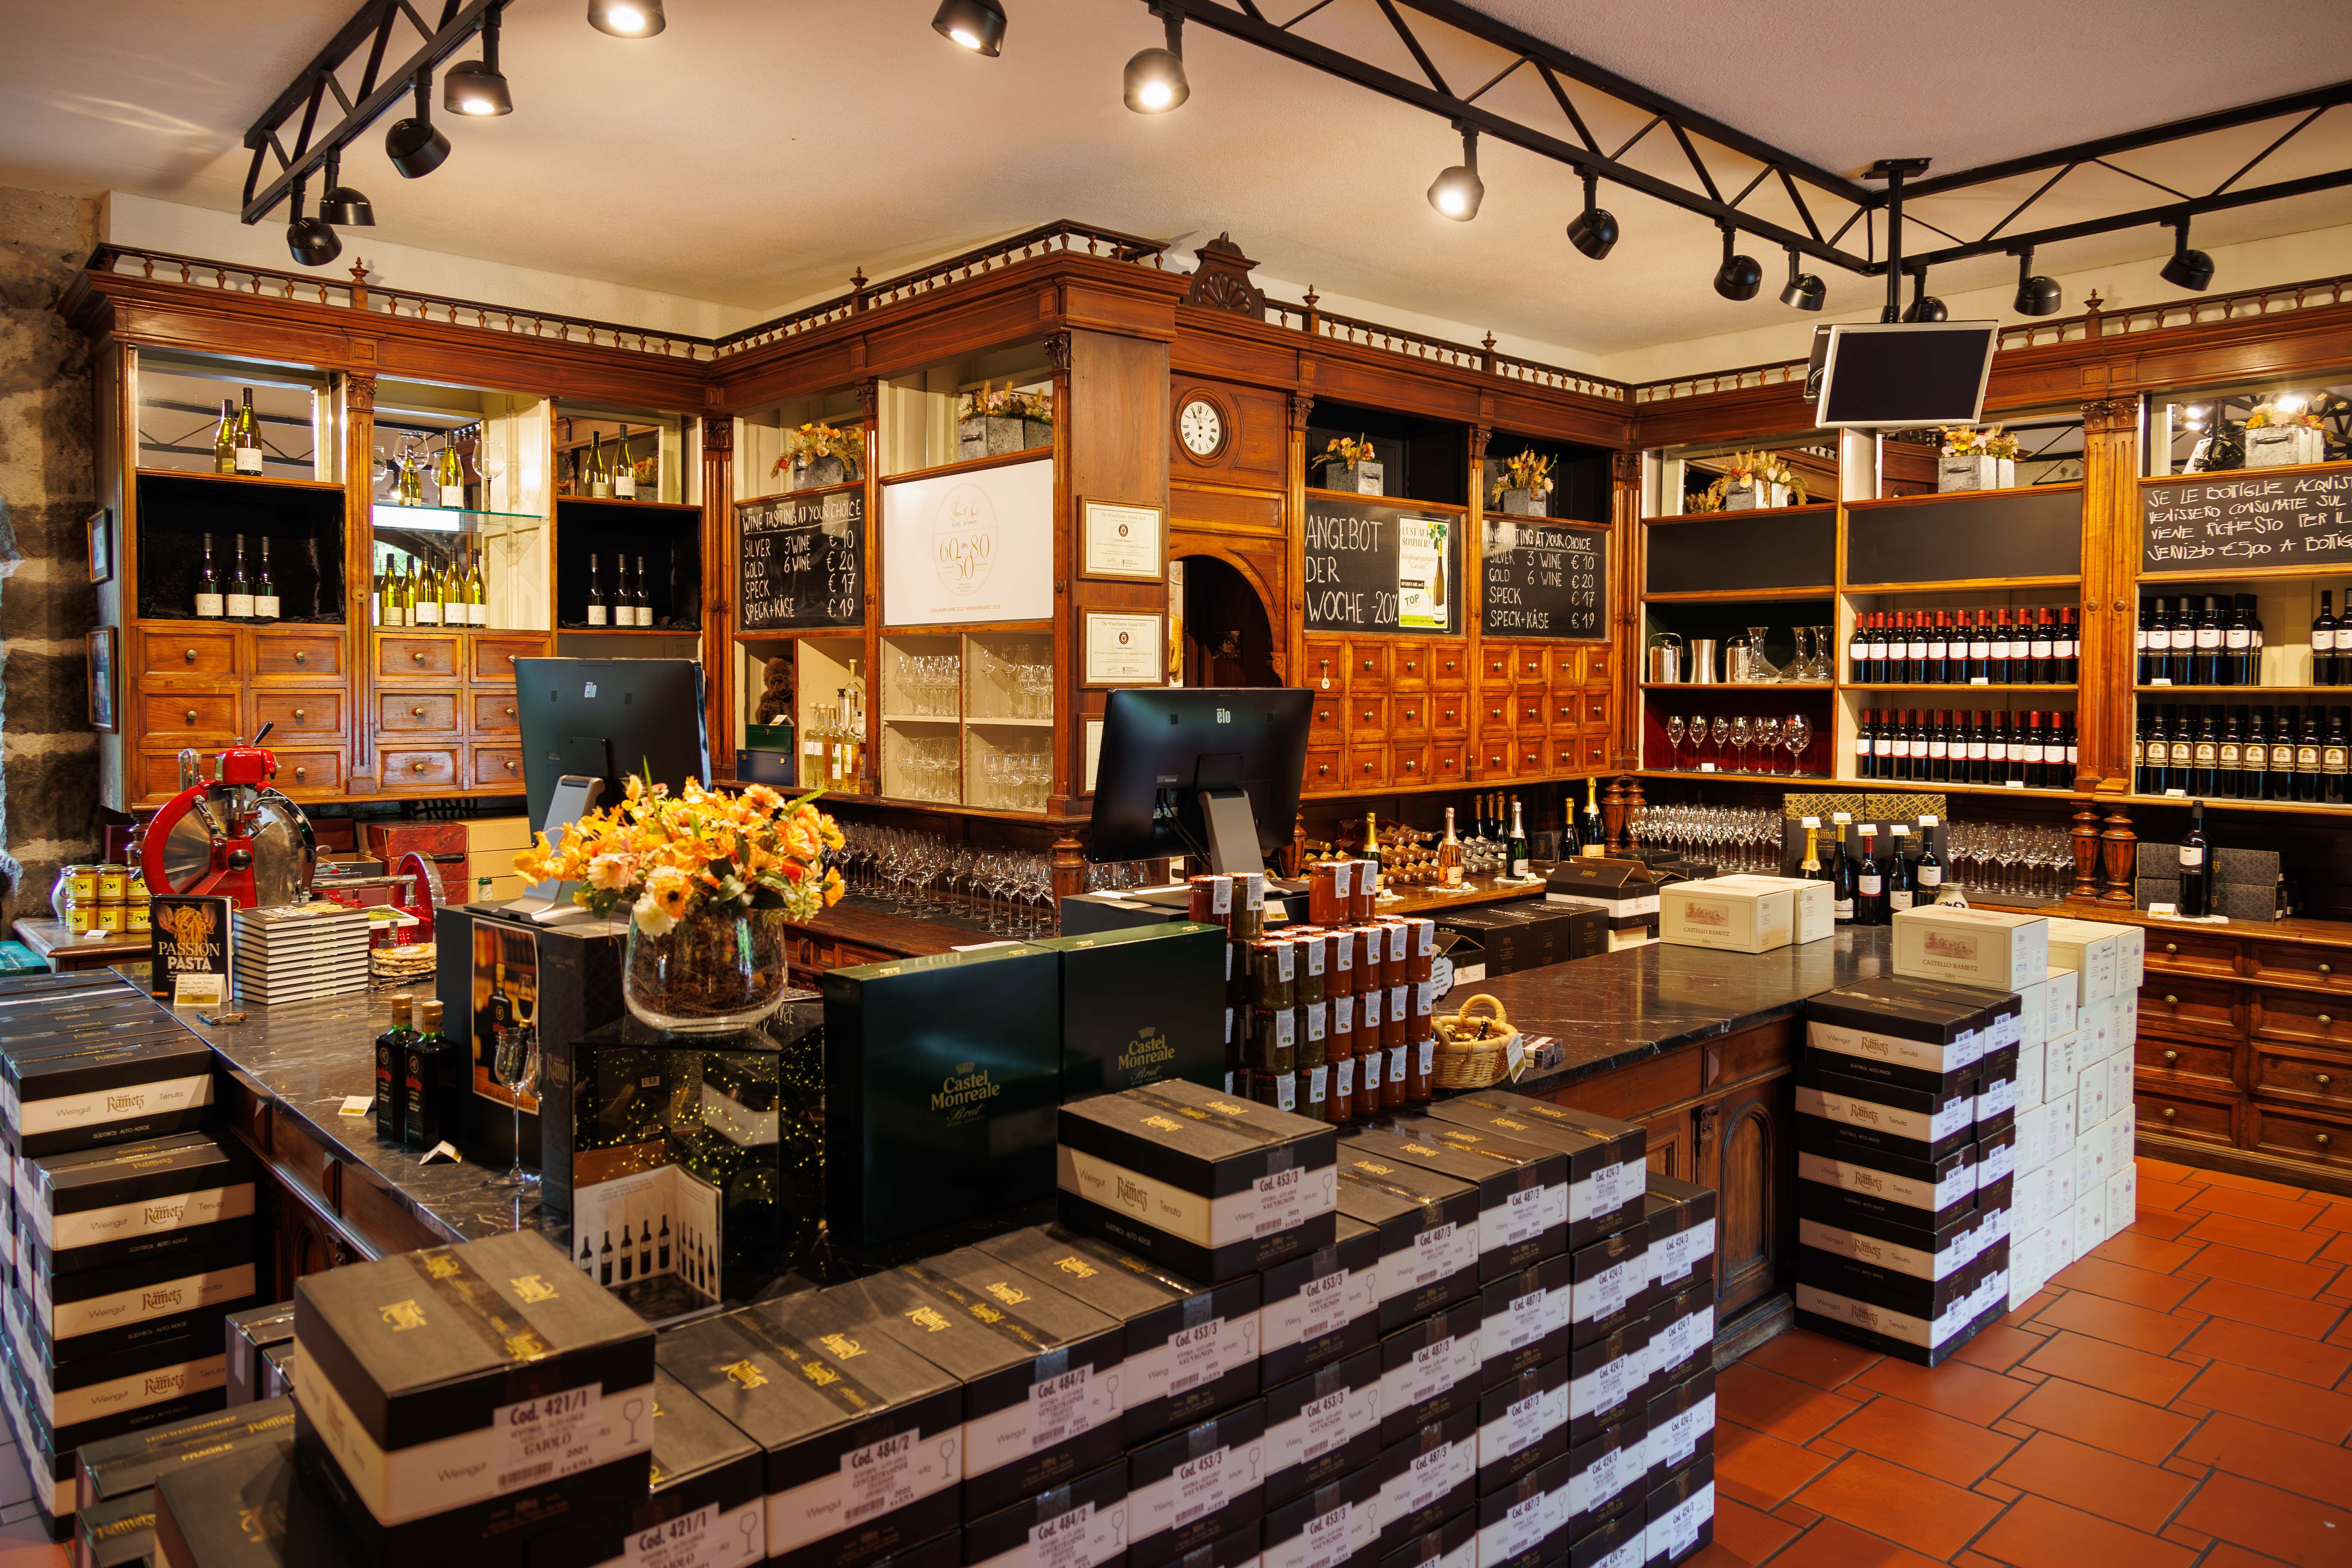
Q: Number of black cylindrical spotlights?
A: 14